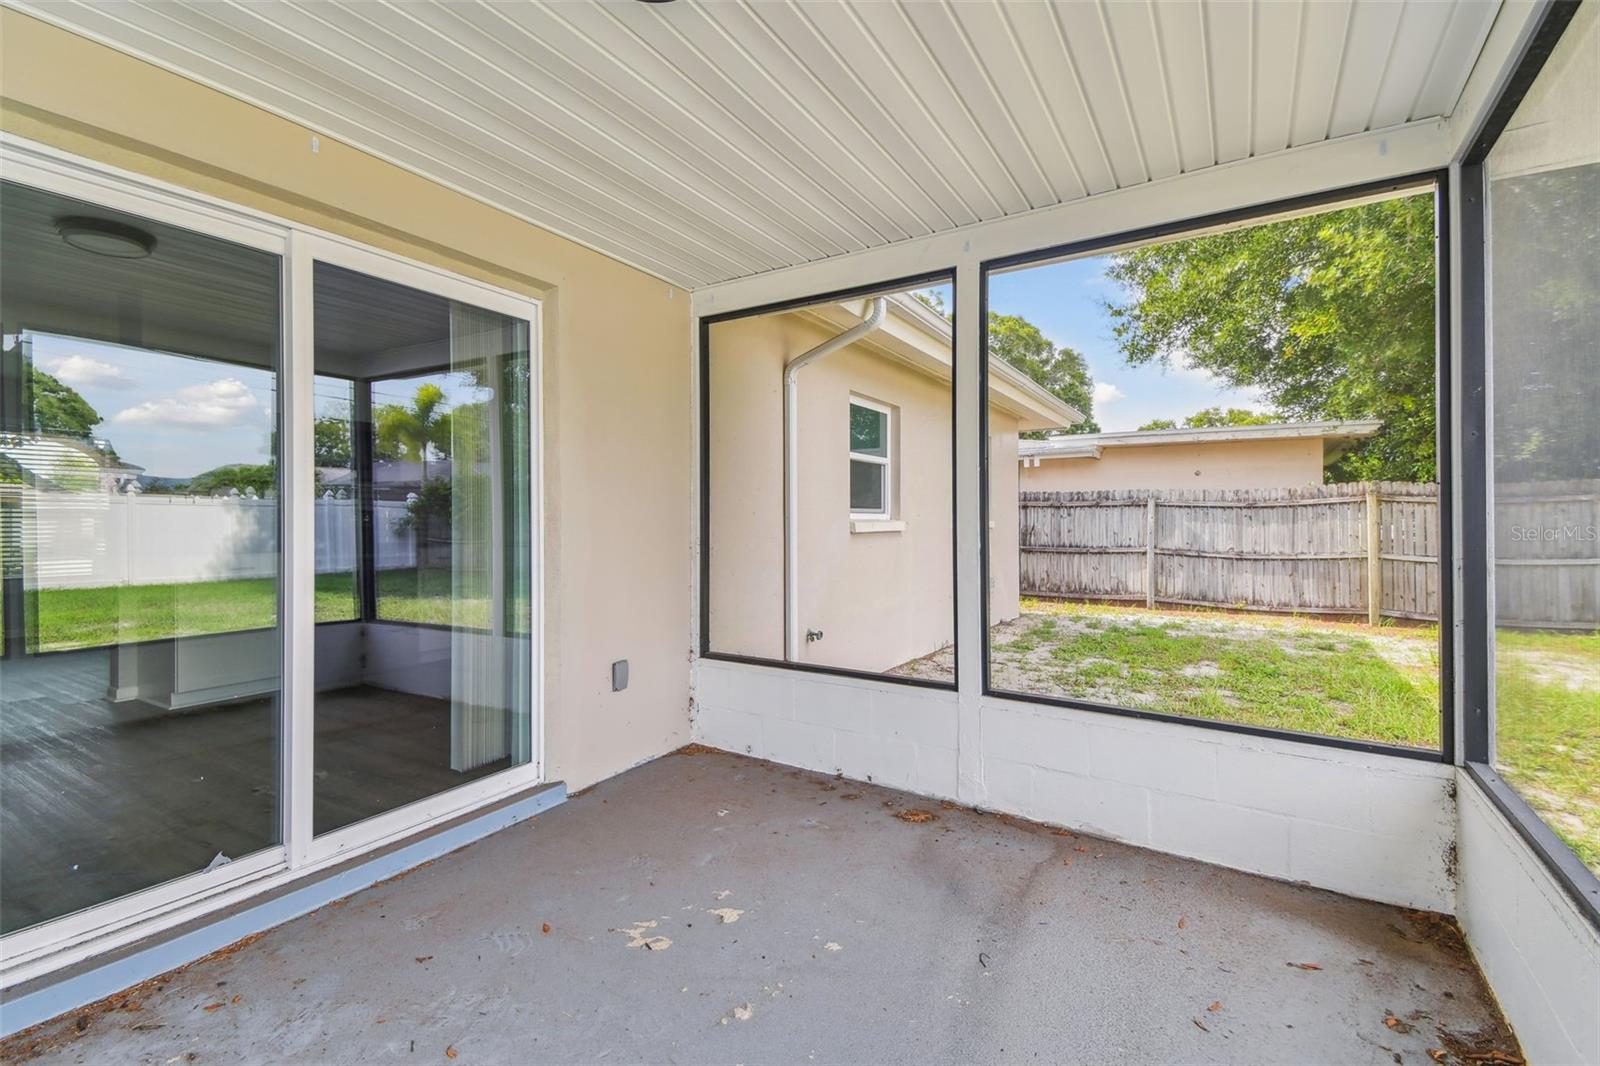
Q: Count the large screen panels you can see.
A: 3